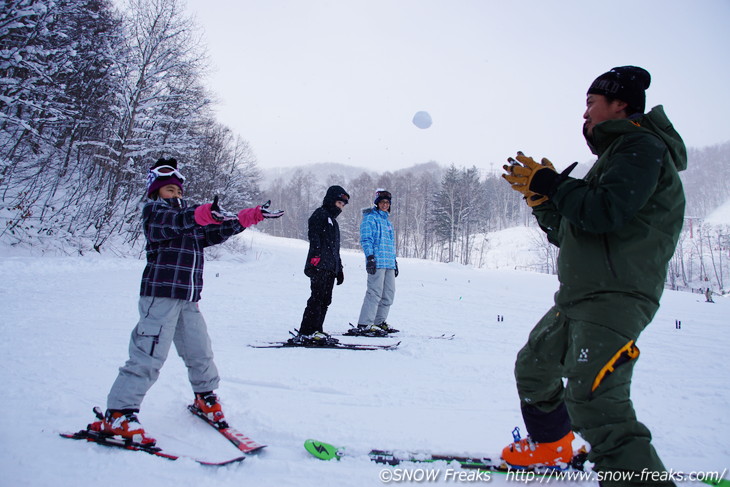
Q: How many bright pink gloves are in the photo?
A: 2